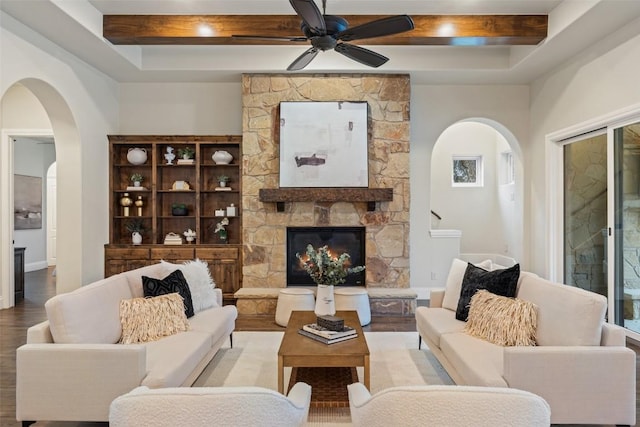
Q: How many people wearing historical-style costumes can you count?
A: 0